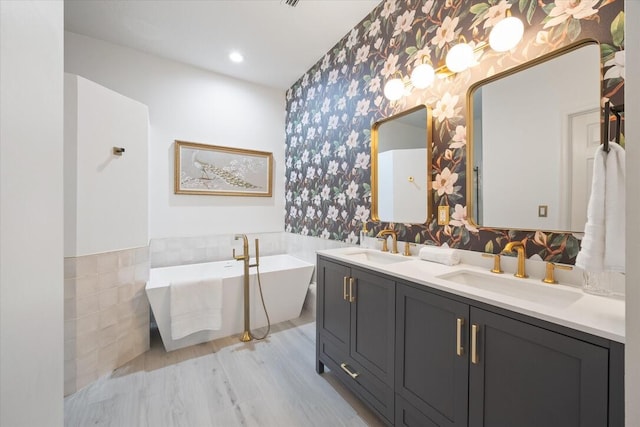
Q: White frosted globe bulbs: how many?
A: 4